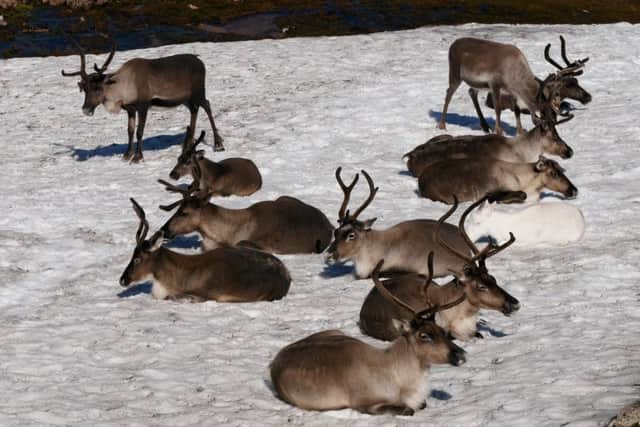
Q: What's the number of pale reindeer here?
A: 1